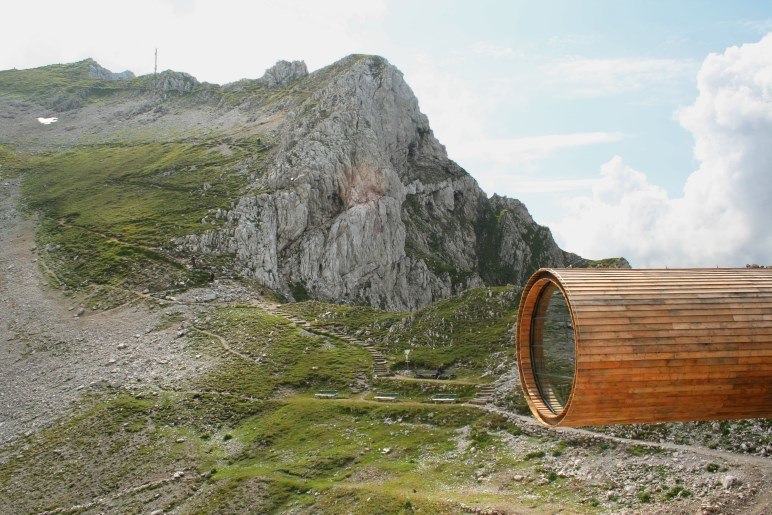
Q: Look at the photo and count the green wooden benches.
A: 3